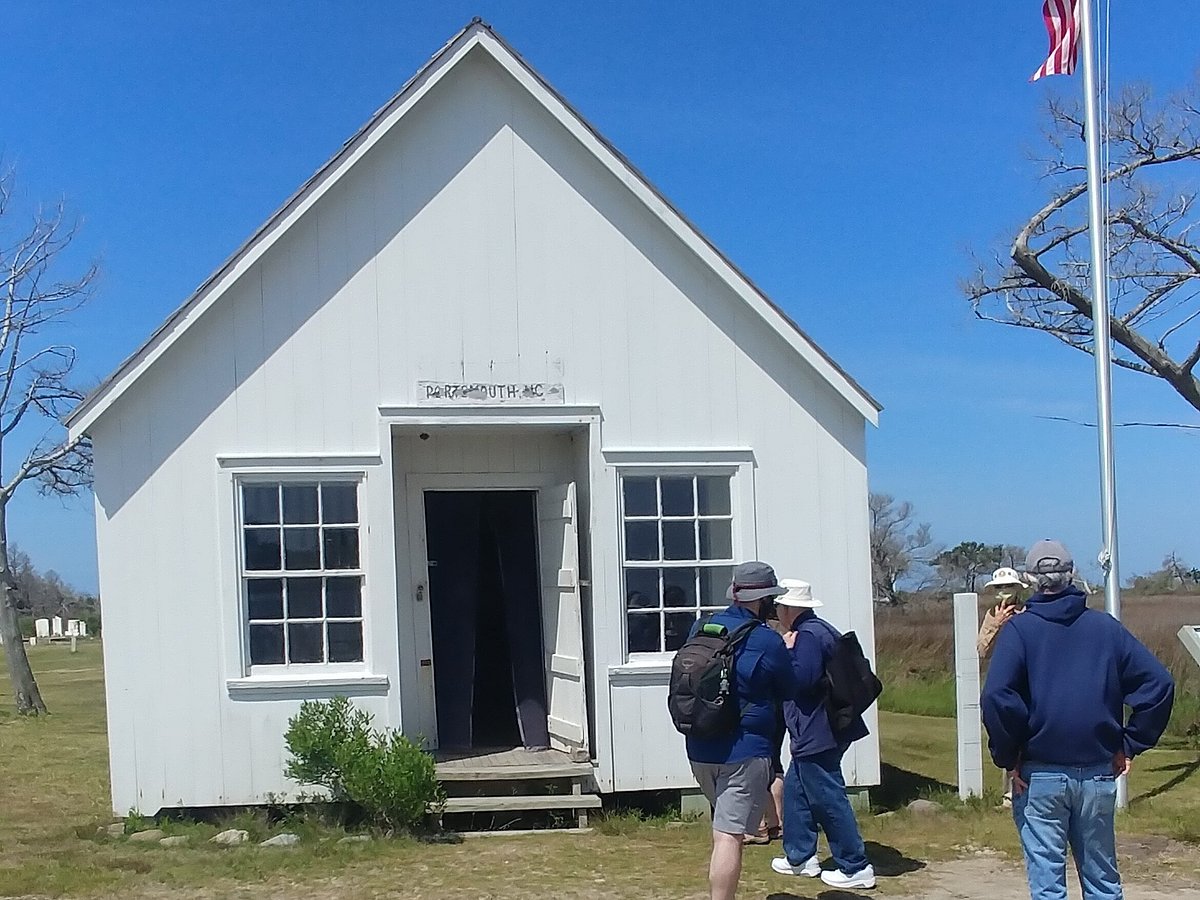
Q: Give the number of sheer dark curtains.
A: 2